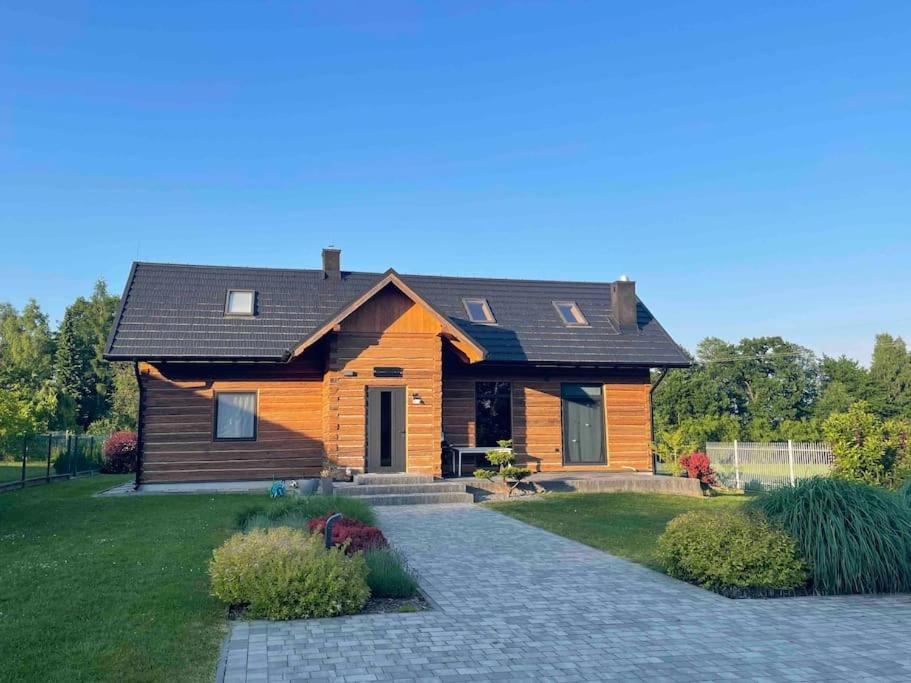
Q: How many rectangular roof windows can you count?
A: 3